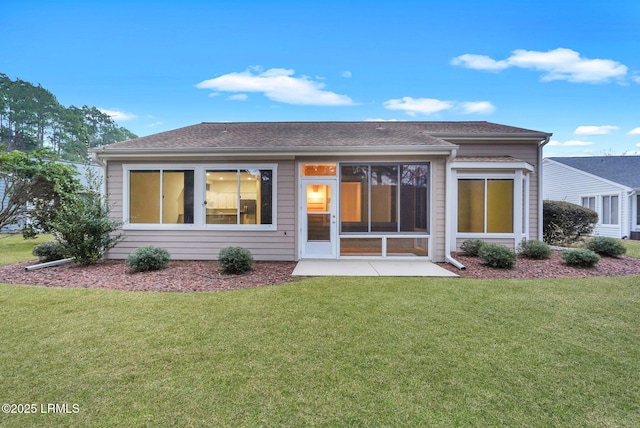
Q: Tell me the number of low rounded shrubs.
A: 8